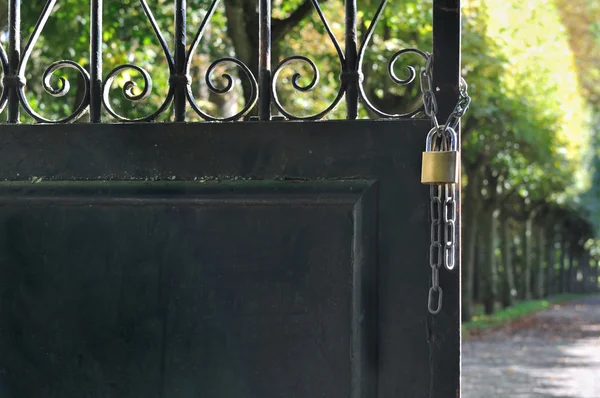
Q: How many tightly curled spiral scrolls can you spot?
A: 5